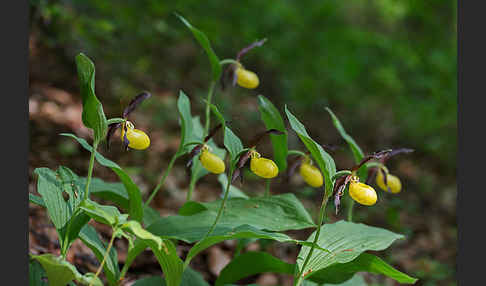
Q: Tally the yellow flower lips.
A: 7